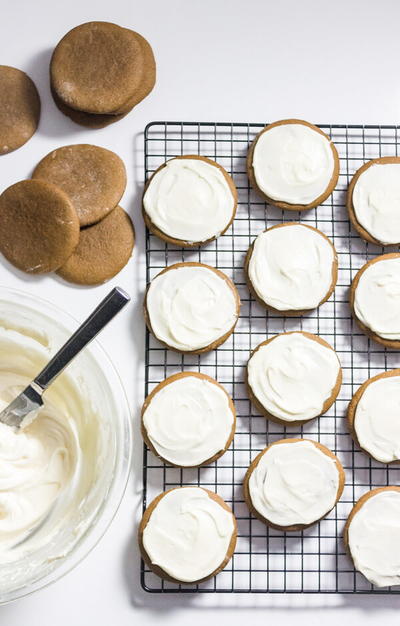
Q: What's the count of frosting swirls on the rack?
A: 12